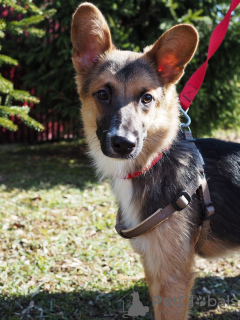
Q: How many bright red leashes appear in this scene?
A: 1